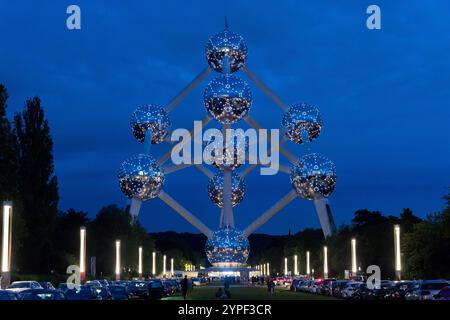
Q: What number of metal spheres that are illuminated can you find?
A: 9